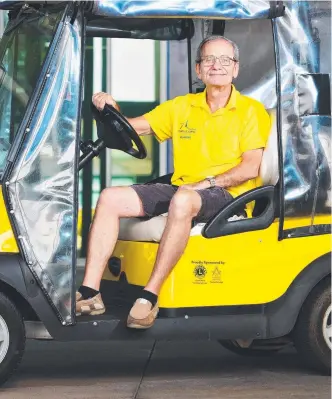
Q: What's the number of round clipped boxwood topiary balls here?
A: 0